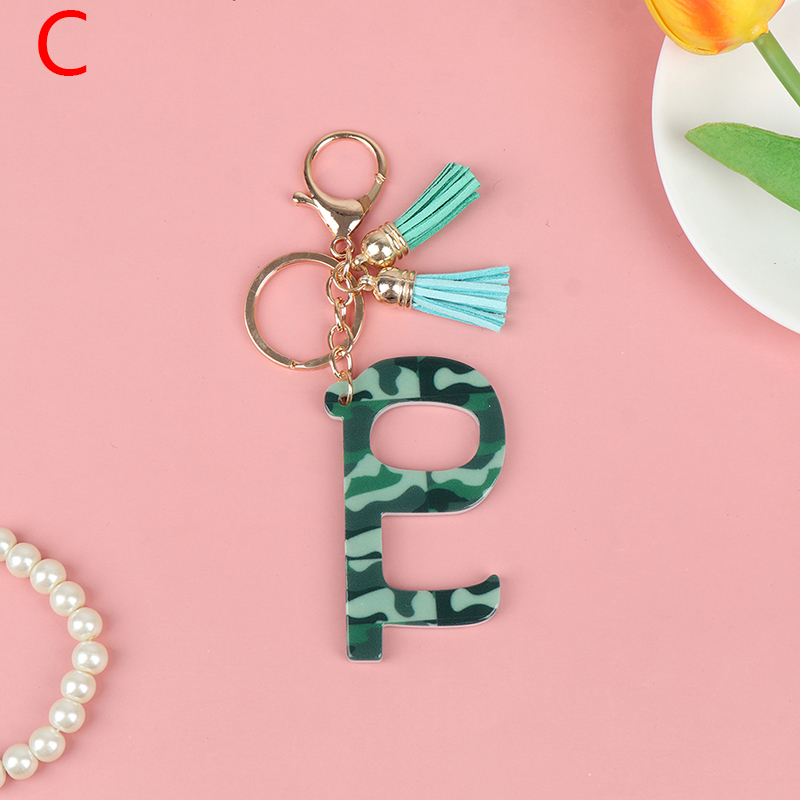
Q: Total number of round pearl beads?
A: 11